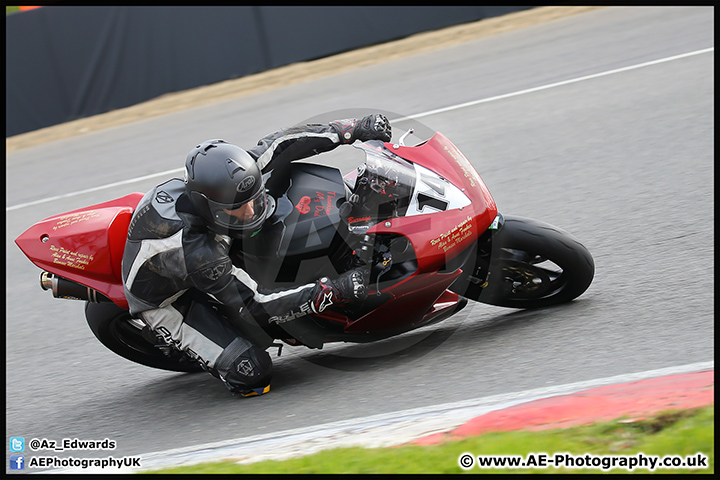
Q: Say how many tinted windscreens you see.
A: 1